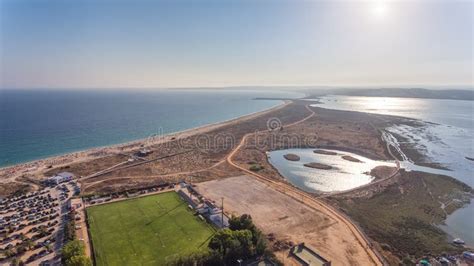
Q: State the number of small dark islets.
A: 4